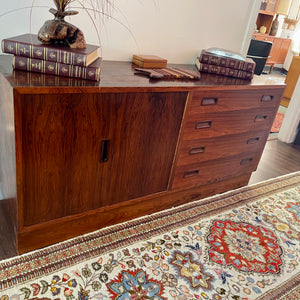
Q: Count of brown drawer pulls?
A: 8